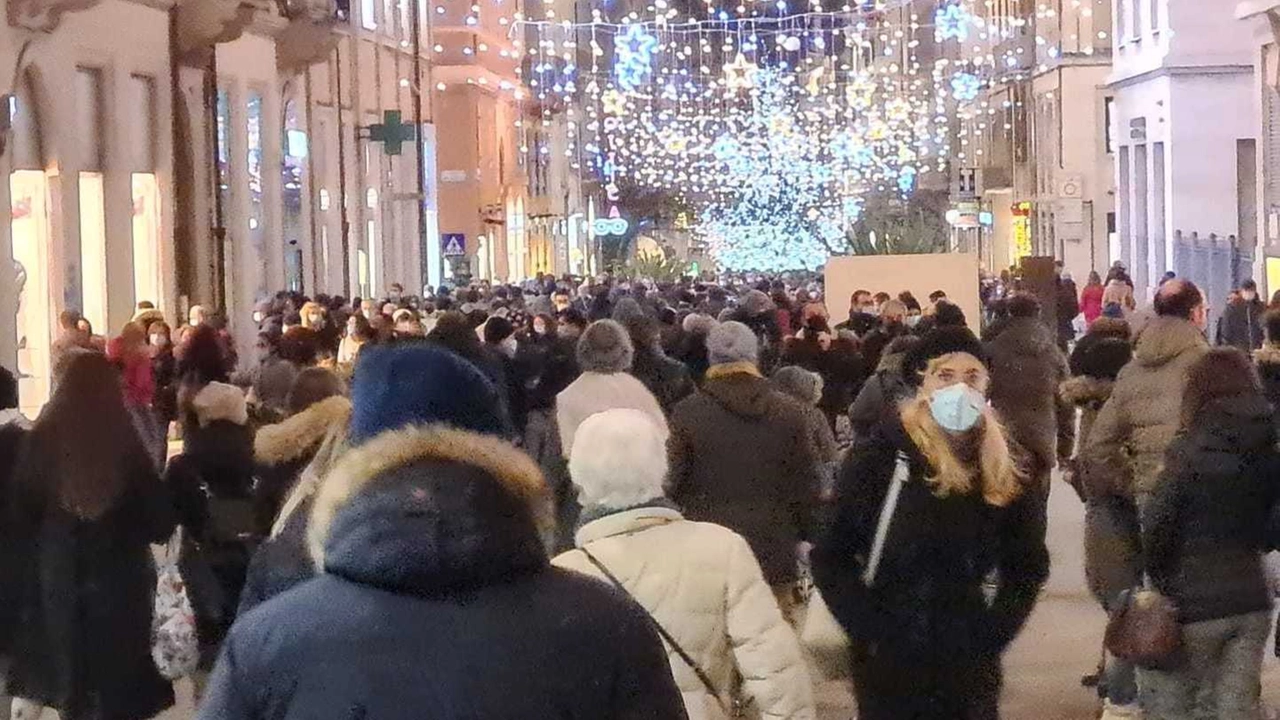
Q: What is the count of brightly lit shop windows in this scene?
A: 3